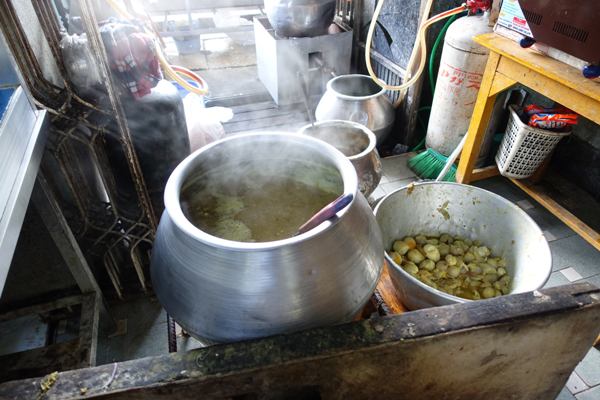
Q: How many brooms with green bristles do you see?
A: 1